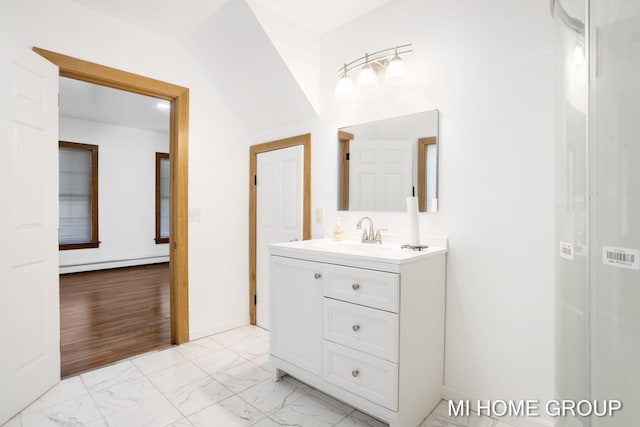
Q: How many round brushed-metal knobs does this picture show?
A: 4